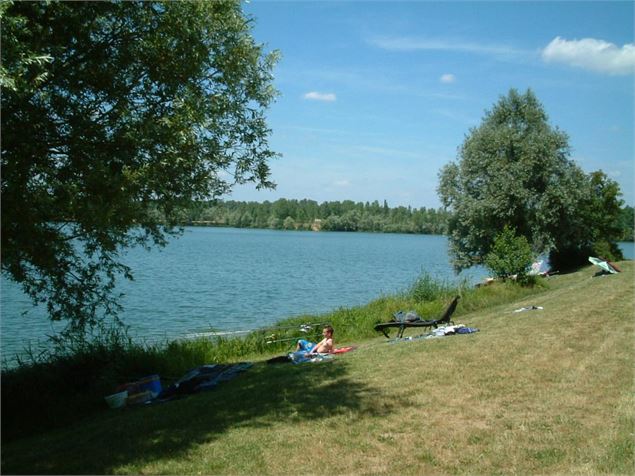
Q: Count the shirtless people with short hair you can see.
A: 1